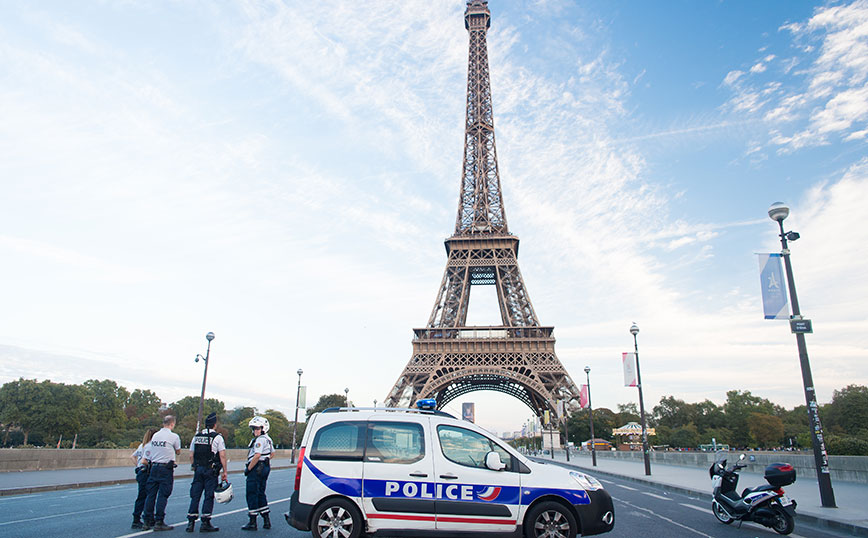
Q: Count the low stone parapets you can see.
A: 2